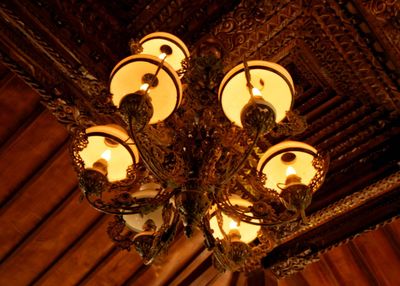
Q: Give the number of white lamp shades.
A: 7